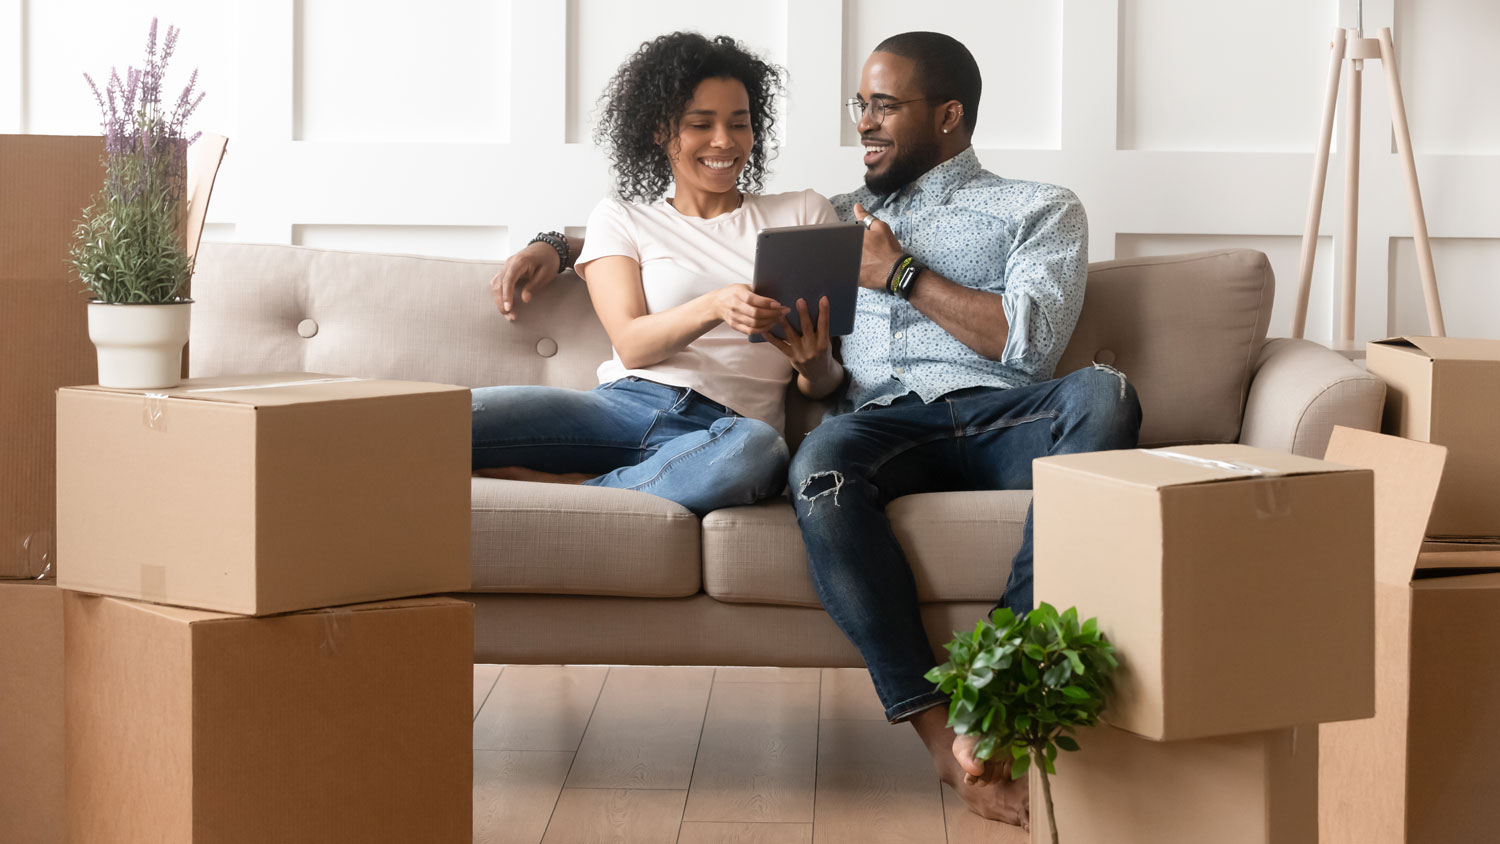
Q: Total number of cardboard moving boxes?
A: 8